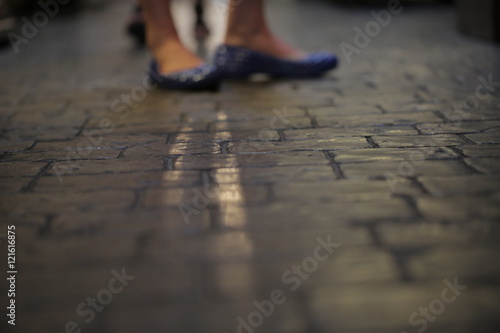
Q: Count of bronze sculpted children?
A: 0